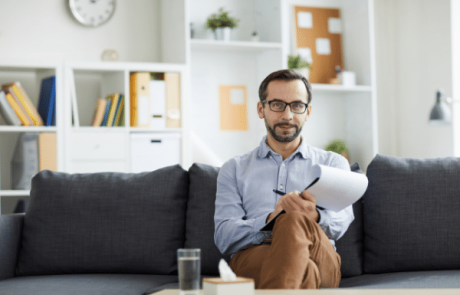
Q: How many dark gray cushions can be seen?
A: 3